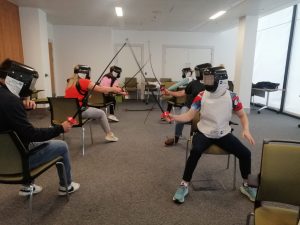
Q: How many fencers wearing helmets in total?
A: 6